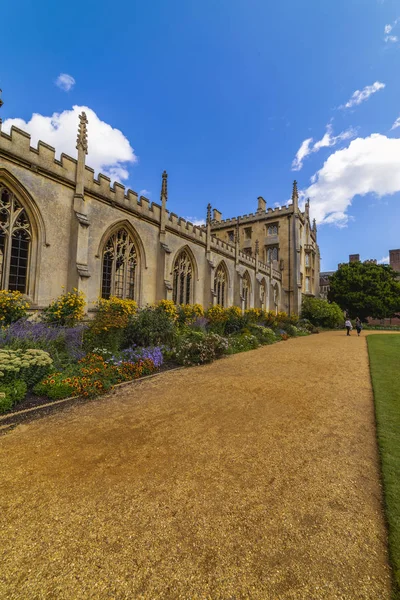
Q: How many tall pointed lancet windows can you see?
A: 7